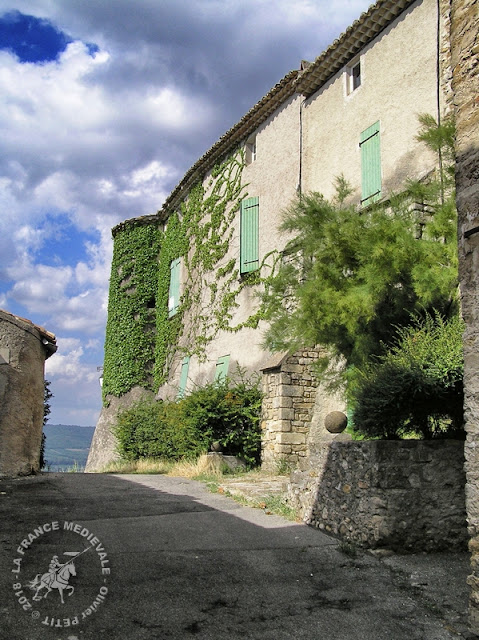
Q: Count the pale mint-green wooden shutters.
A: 5